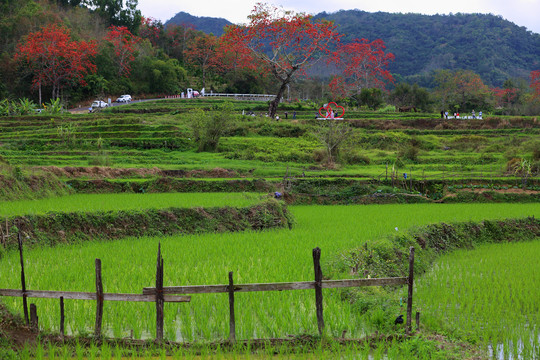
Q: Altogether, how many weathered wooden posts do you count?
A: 9